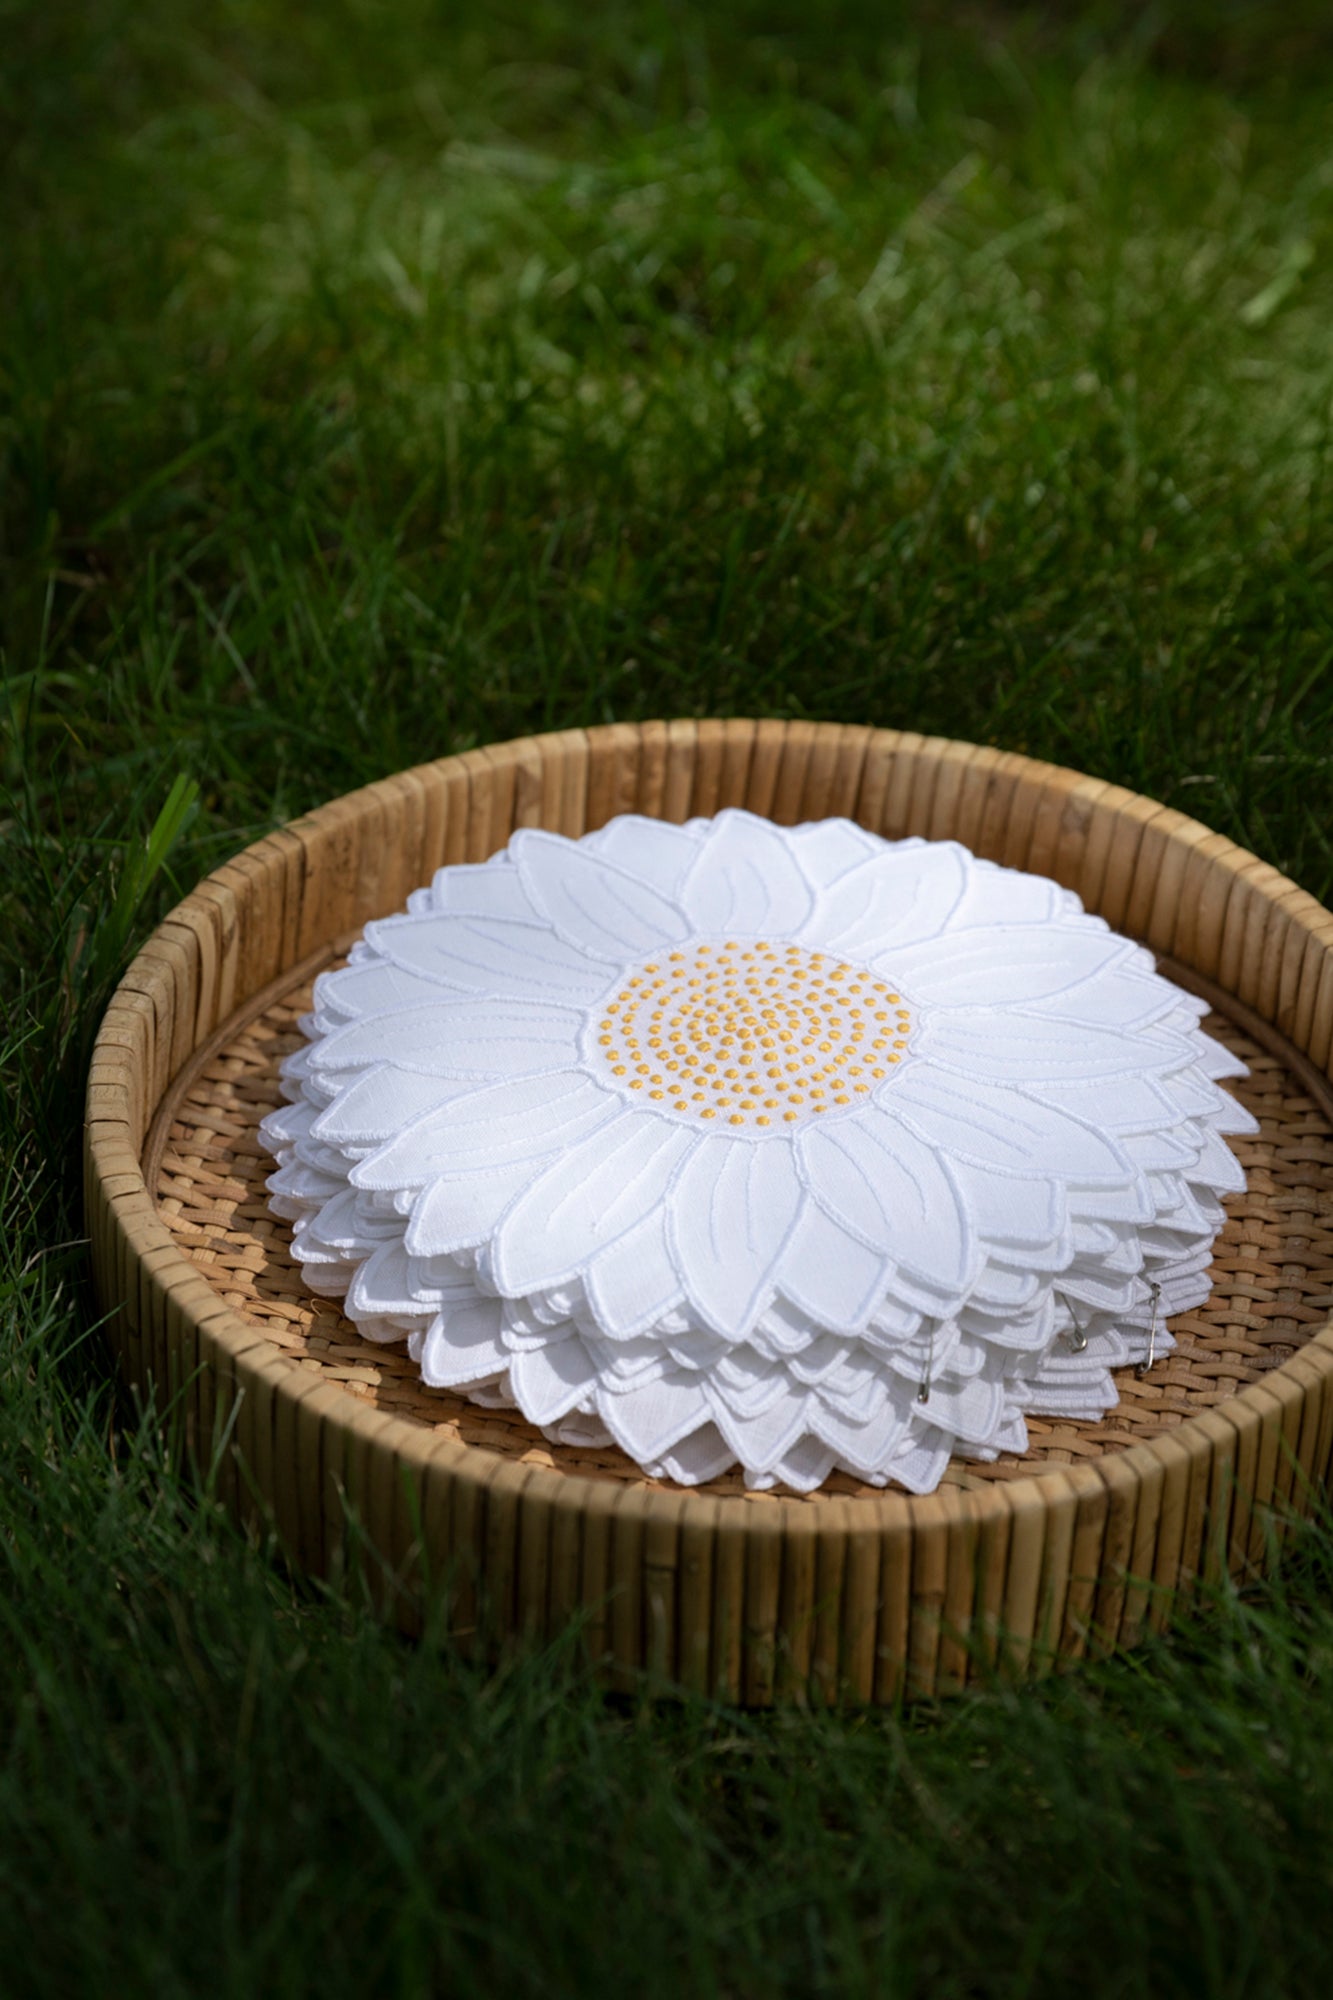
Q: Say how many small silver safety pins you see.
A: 3